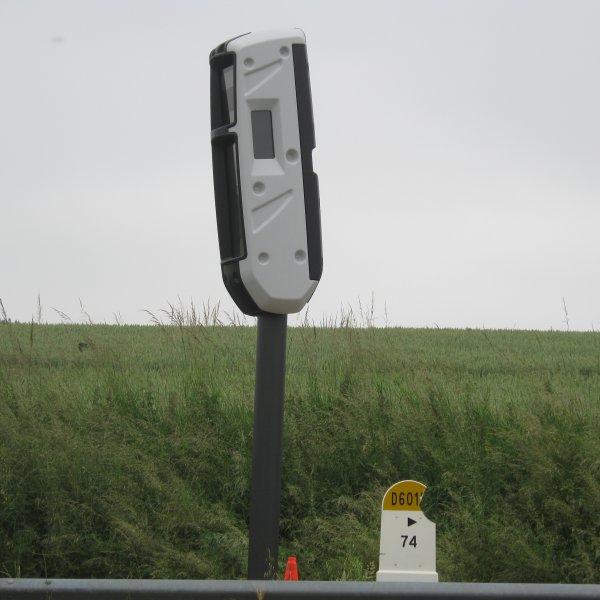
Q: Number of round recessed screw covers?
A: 6